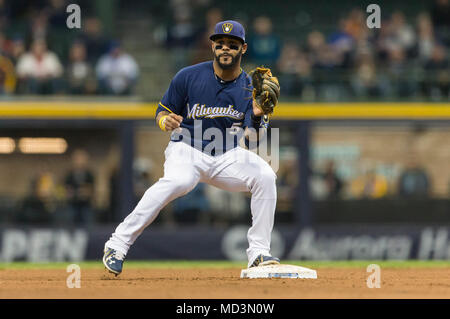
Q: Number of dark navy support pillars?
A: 2